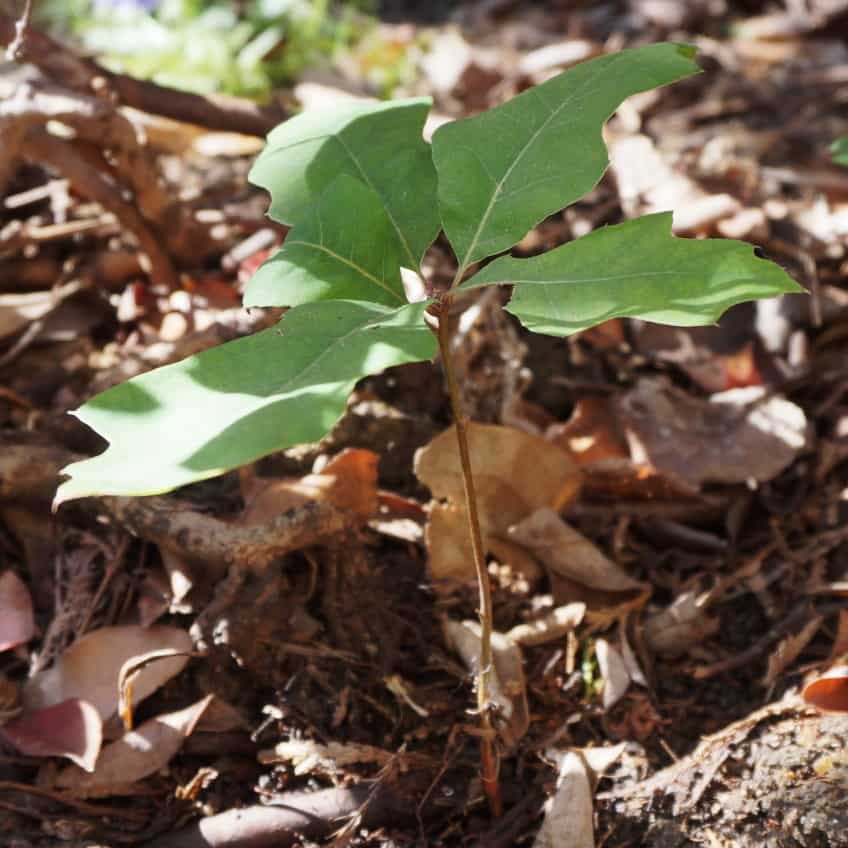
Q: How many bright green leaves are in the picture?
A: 5